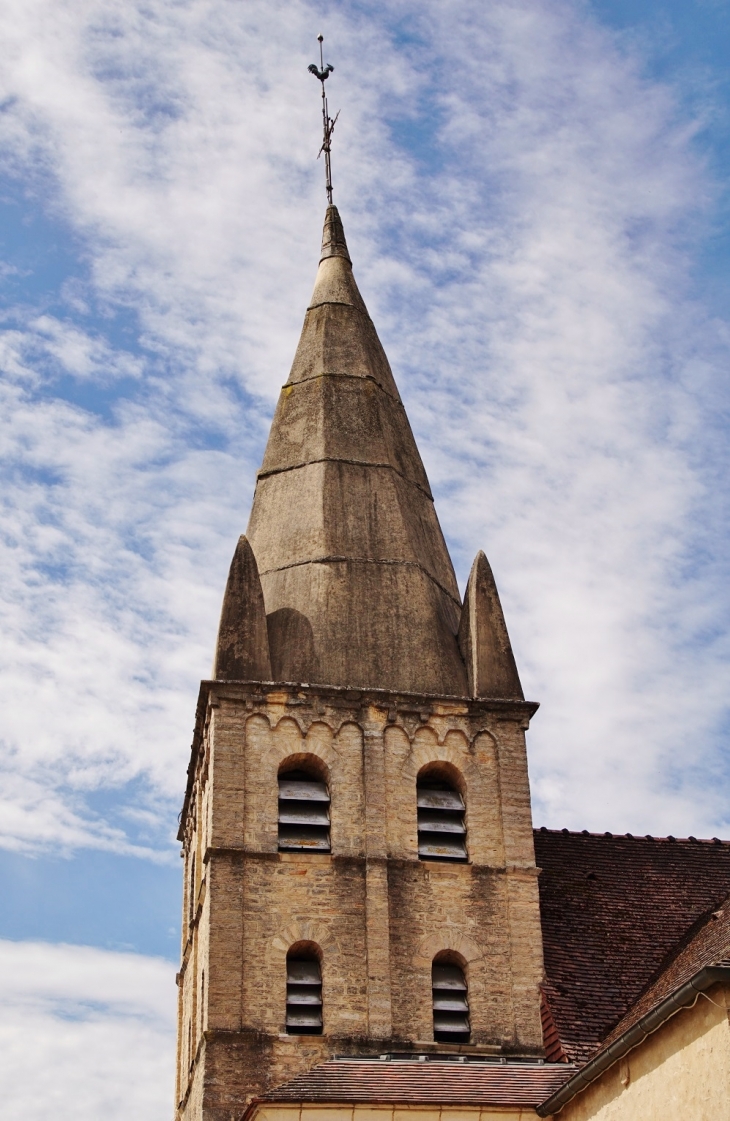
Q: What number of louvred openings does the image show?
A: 4